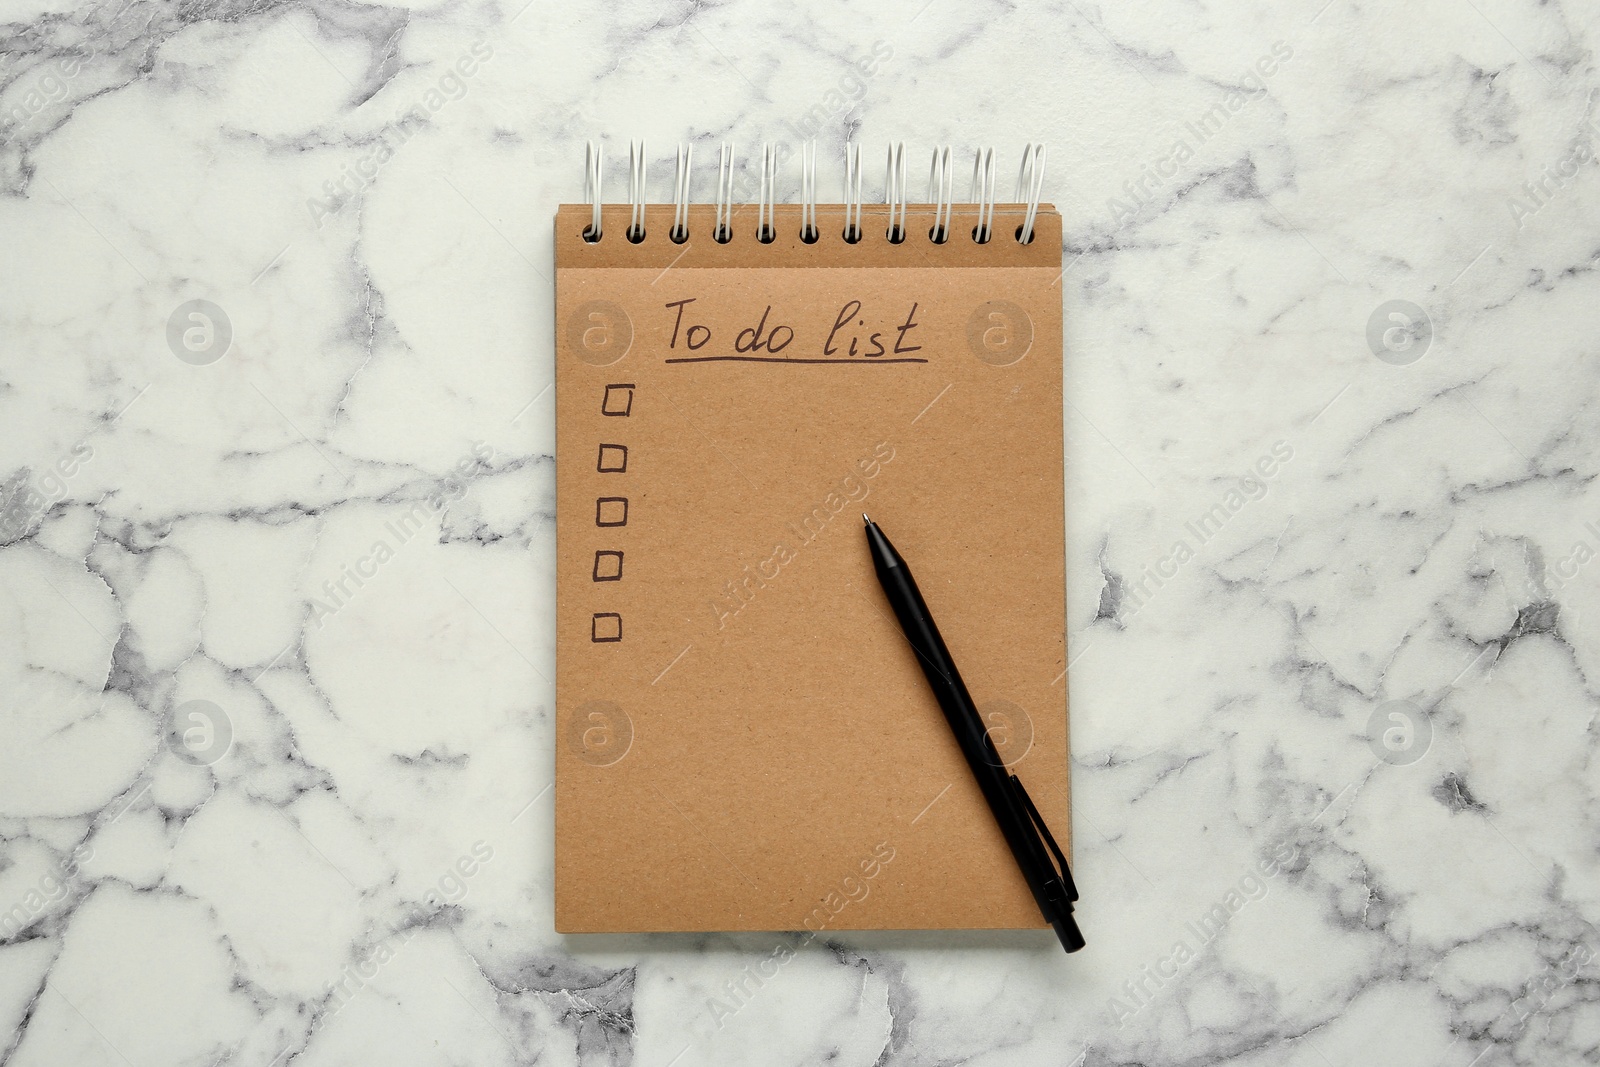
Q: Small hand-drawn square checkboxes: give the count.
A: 5